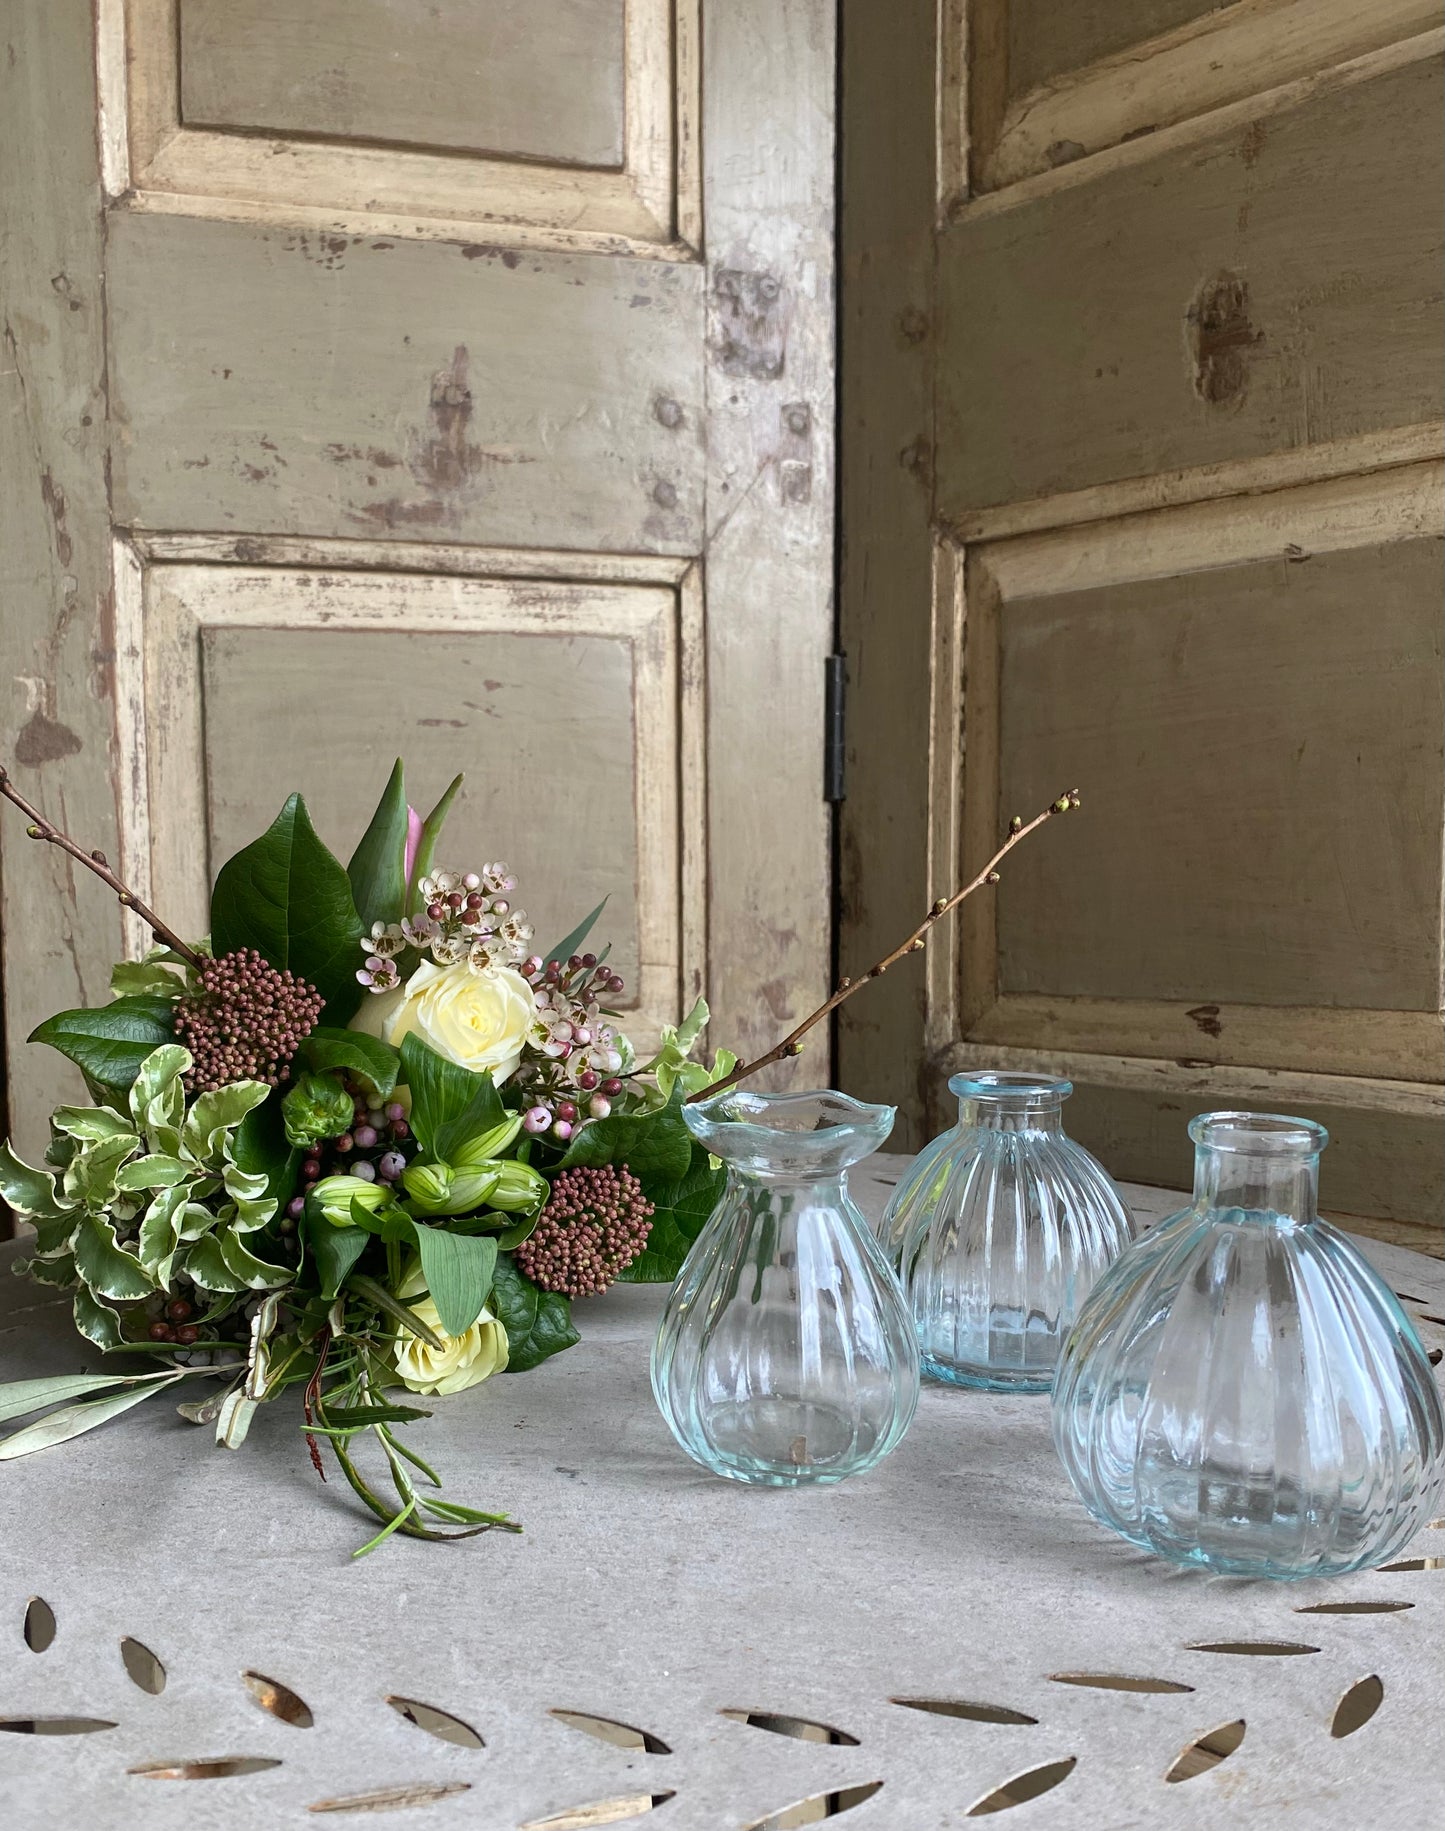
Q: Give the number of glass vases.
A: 3